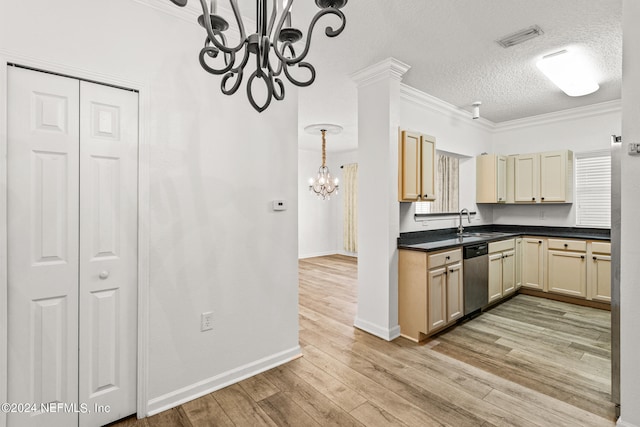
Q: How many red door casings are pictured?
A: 0